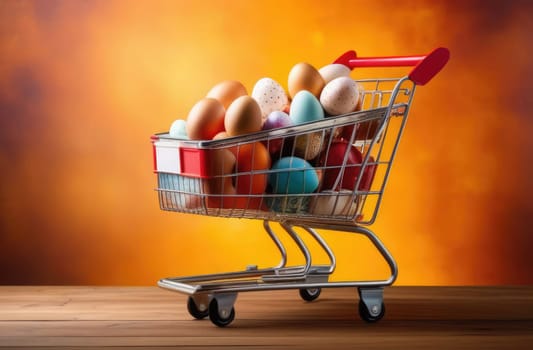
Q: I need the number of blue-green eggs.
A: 3